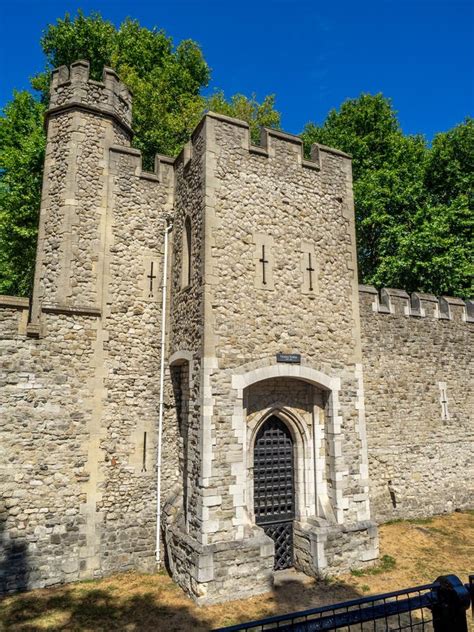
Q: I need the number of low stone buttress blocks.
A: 2